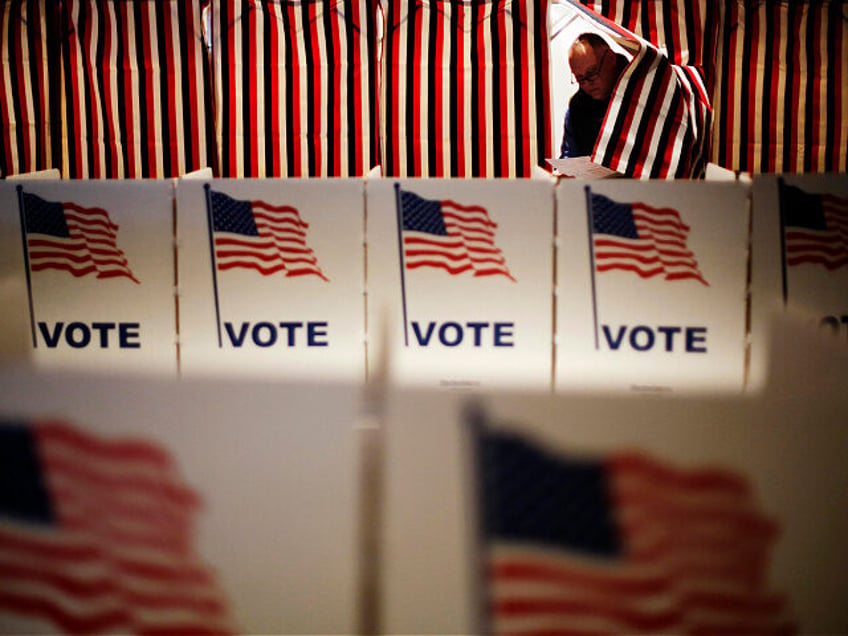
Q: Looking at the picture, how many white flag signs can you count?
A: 7